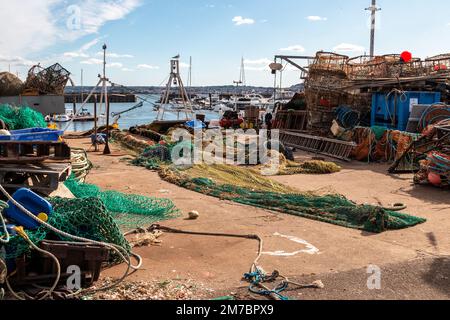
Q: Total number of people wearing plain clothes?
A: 0